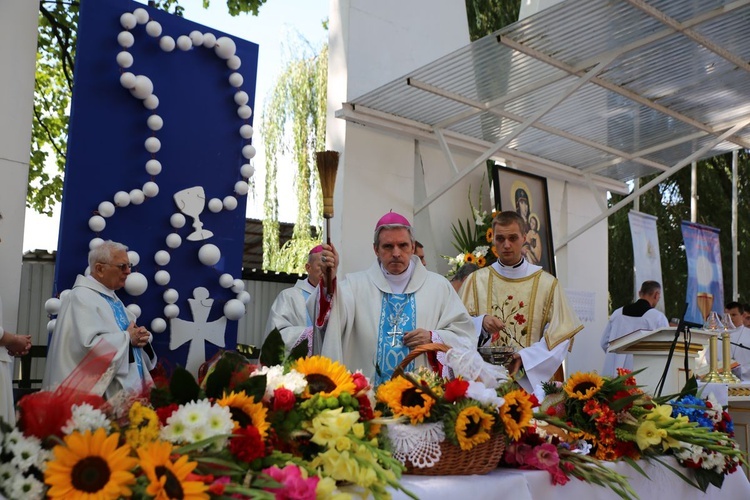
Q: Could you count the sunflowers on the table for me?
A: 8